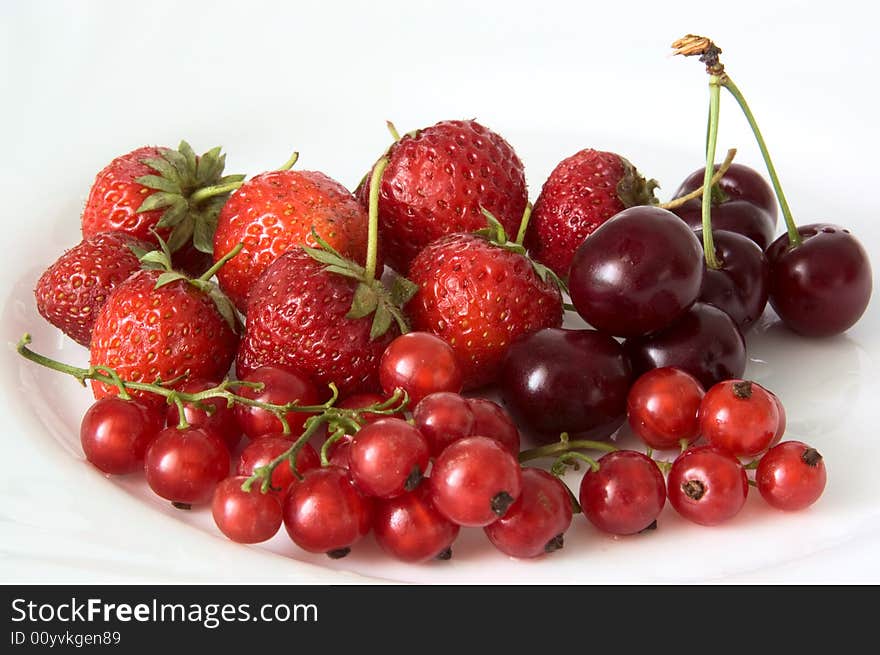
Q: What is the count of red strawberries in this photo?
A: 8